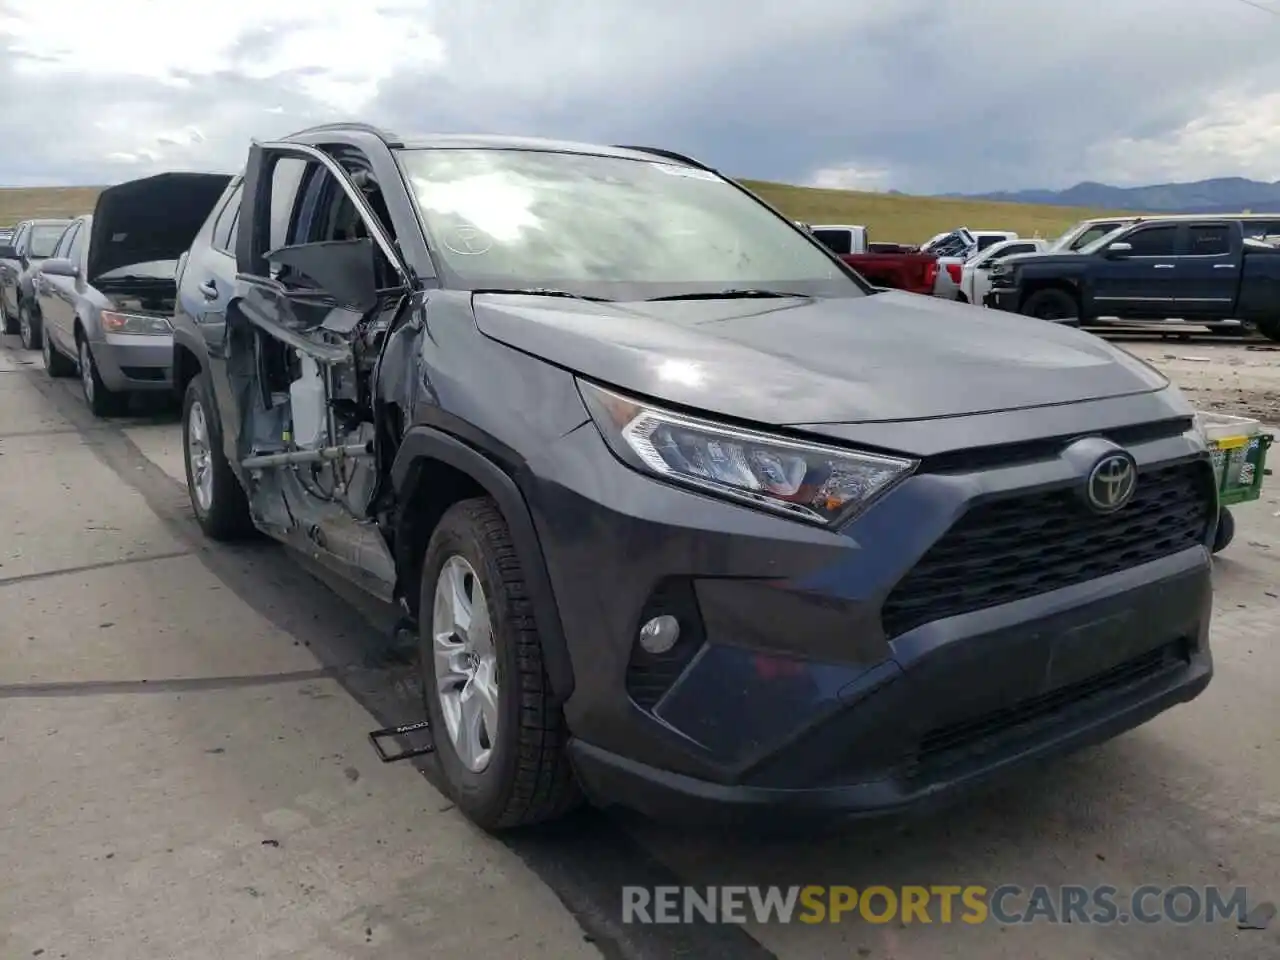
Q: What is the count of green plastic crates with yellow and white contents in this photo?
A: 1